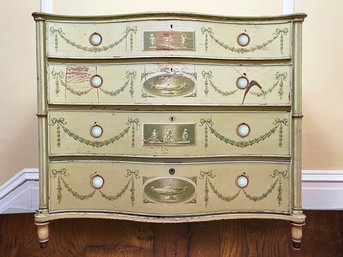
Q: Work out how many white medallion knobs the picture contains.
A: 8